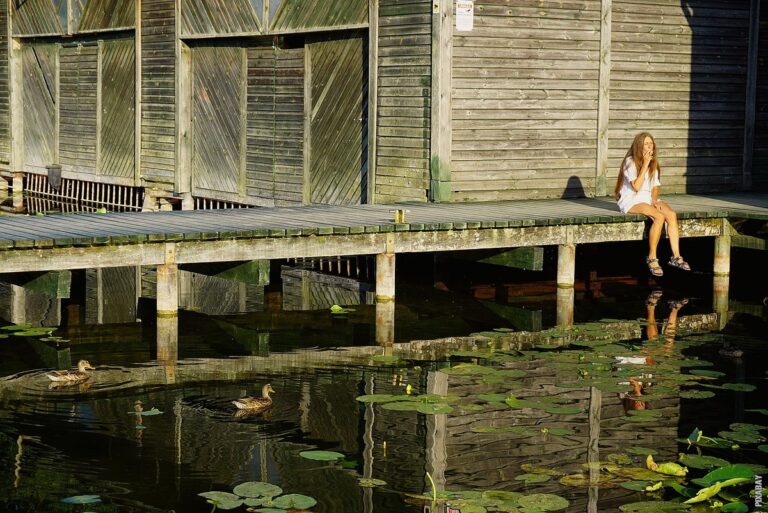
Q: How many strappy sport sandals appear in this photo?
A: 2